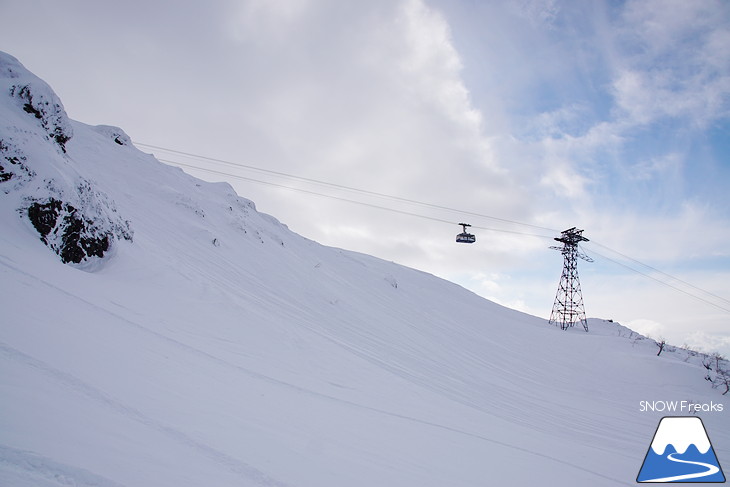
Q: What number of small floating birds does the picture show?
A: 0